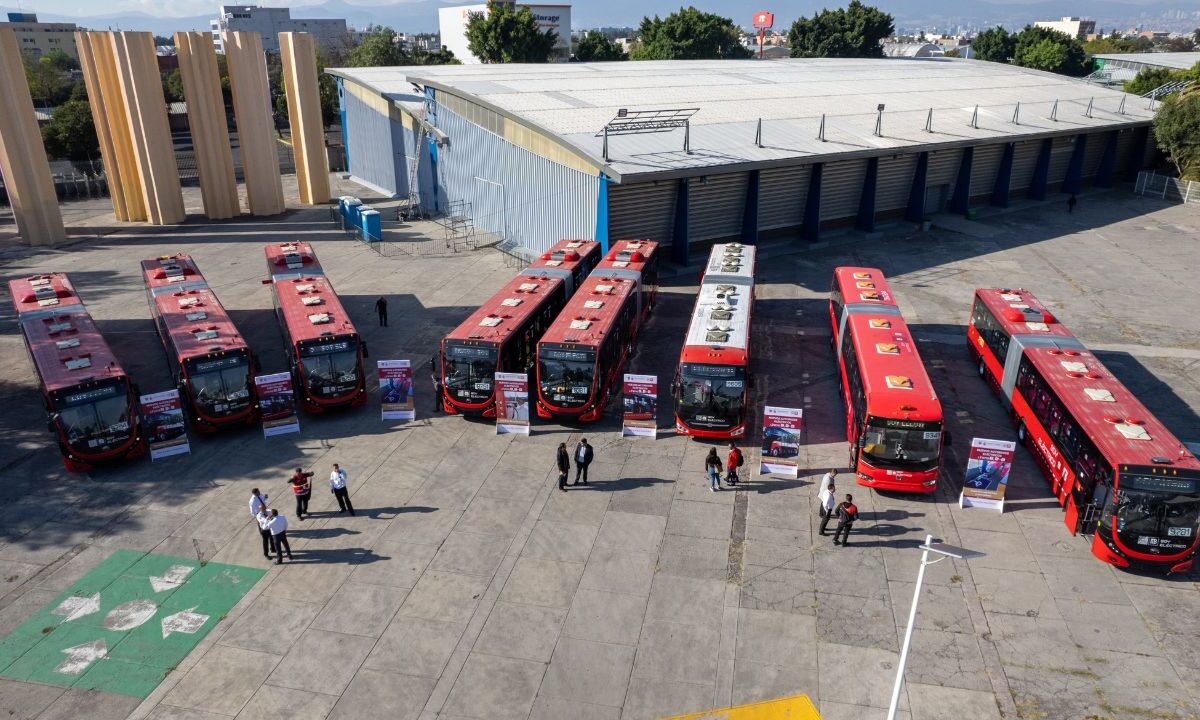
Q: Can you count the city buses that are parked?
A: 8